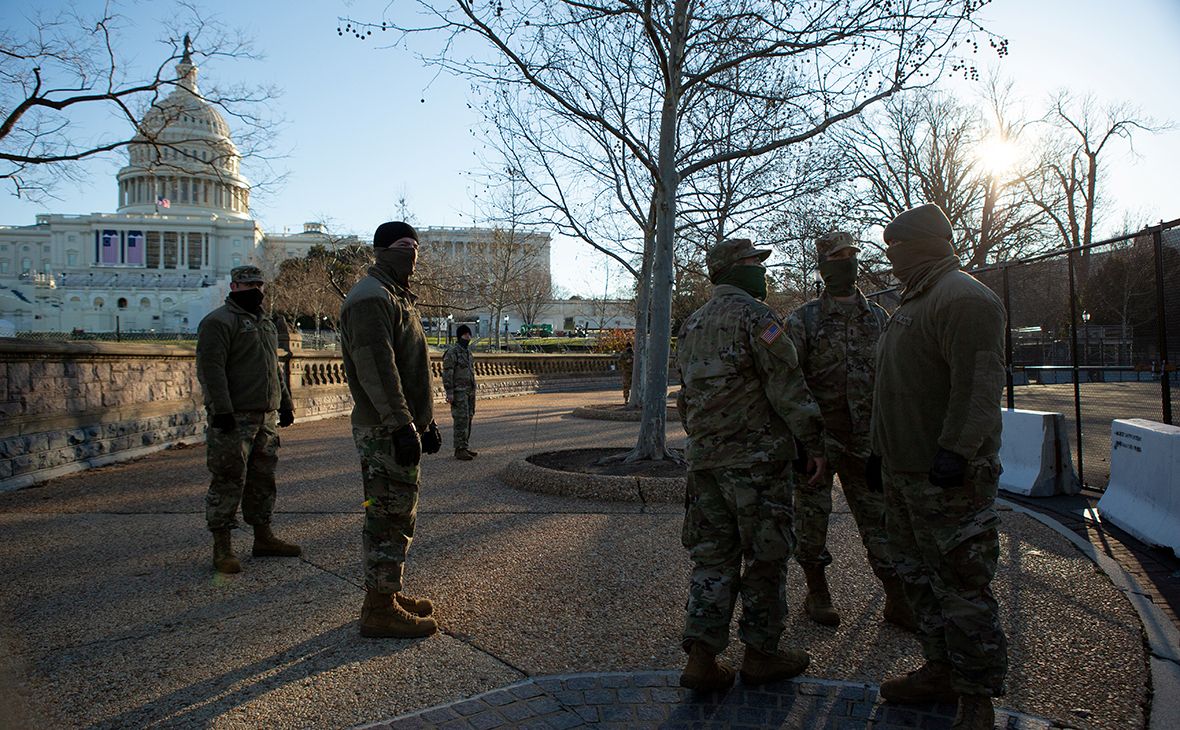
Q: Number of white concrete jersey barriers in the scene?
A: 2